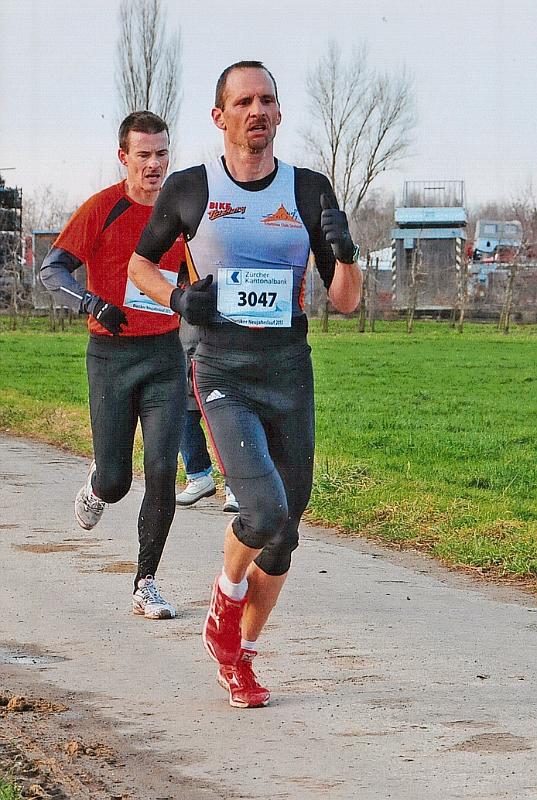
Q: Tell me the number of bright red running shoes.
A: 2